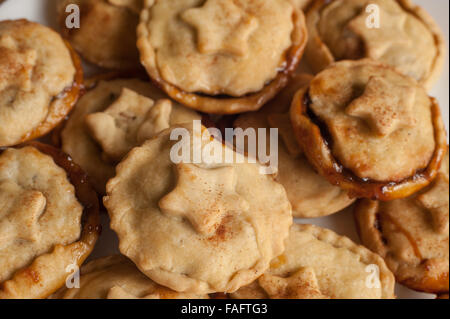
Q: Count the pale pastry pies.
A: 12